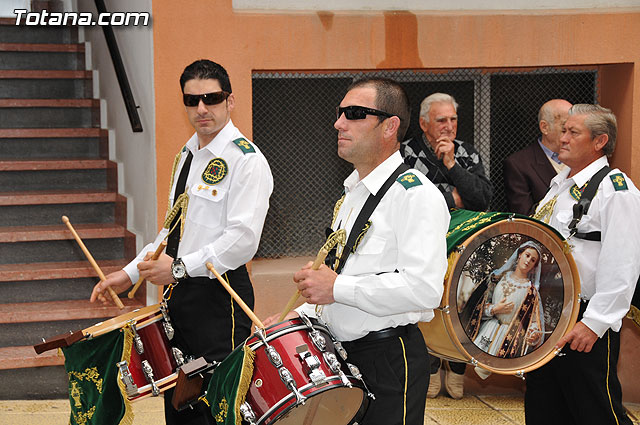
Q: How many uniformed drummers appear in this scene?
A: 3